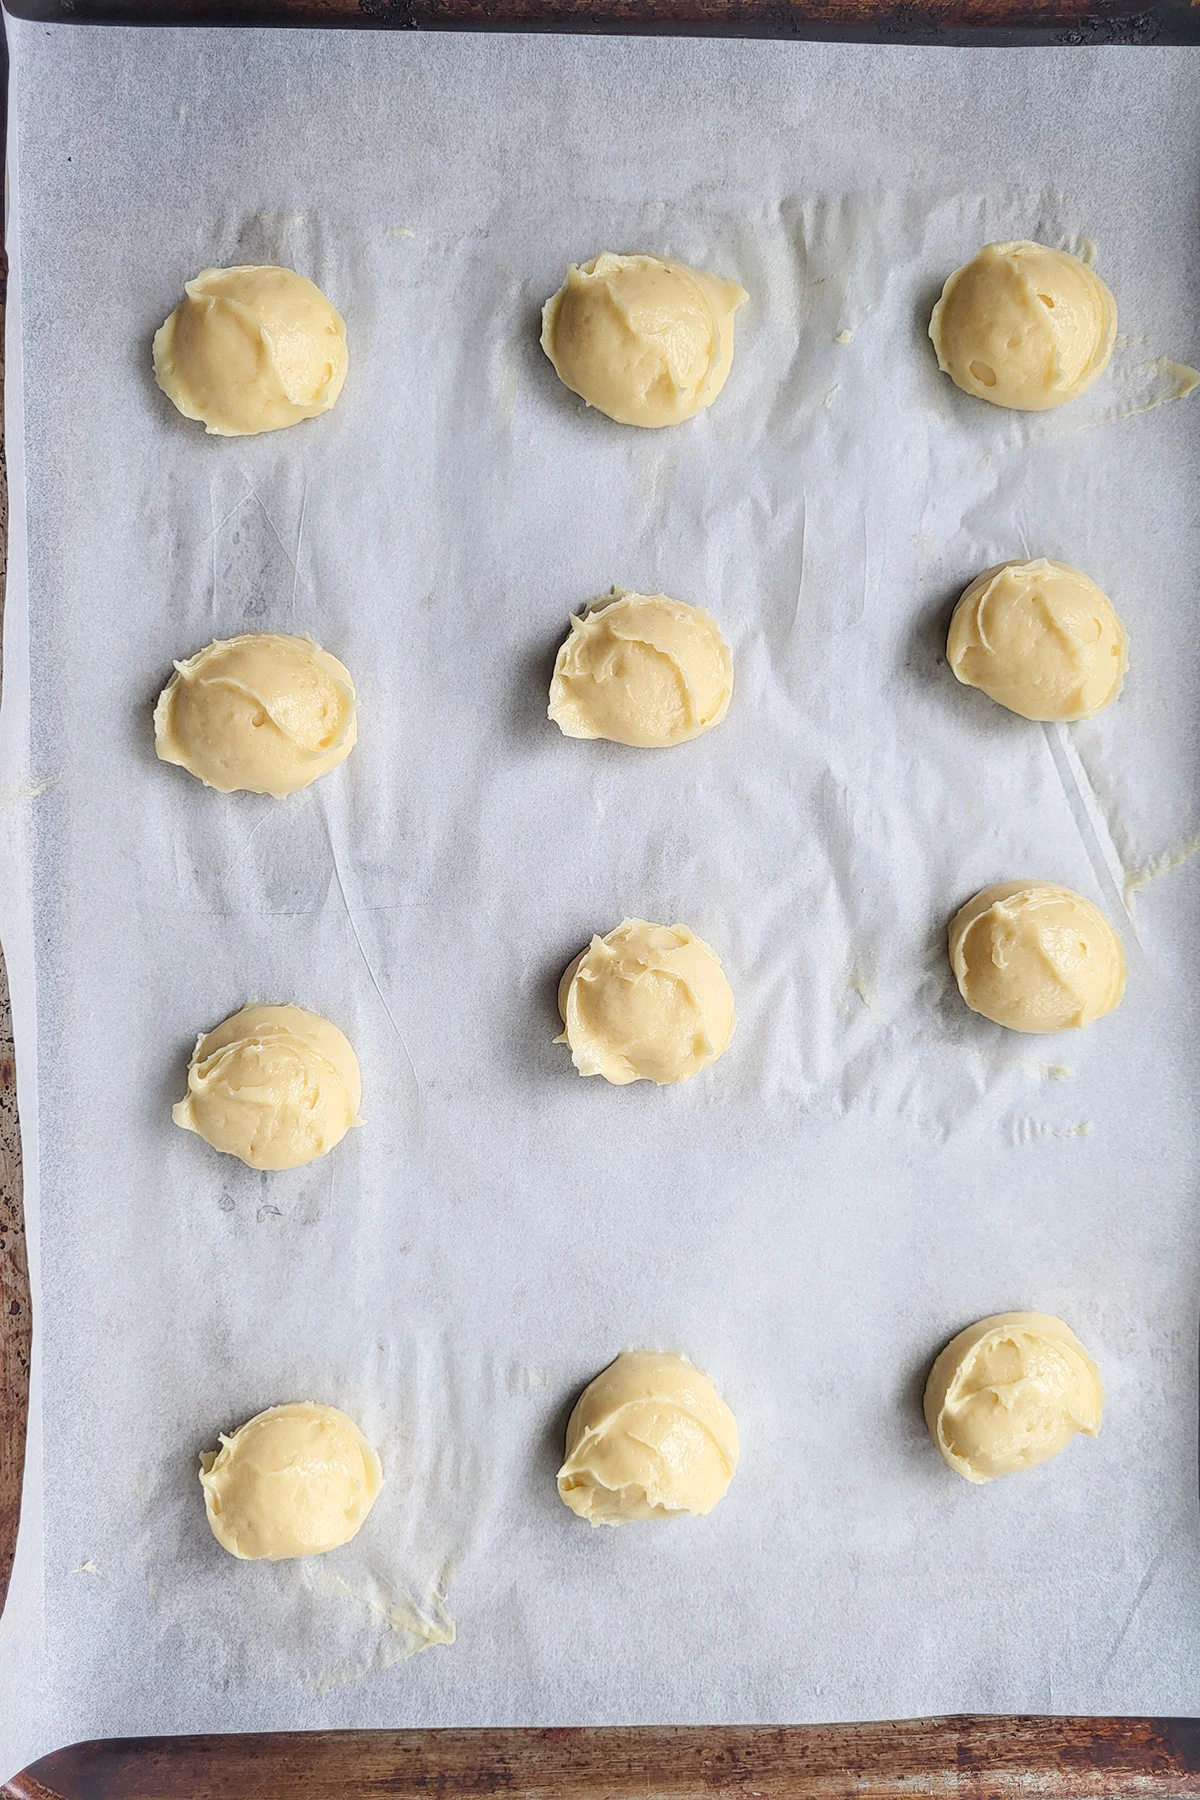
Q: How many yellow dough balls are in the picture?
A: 12